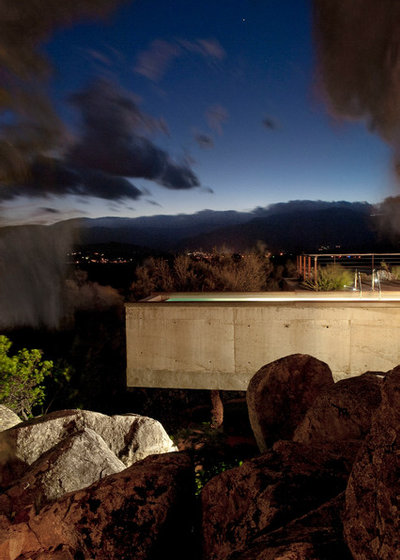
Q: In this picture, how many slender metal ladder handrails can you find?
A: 2